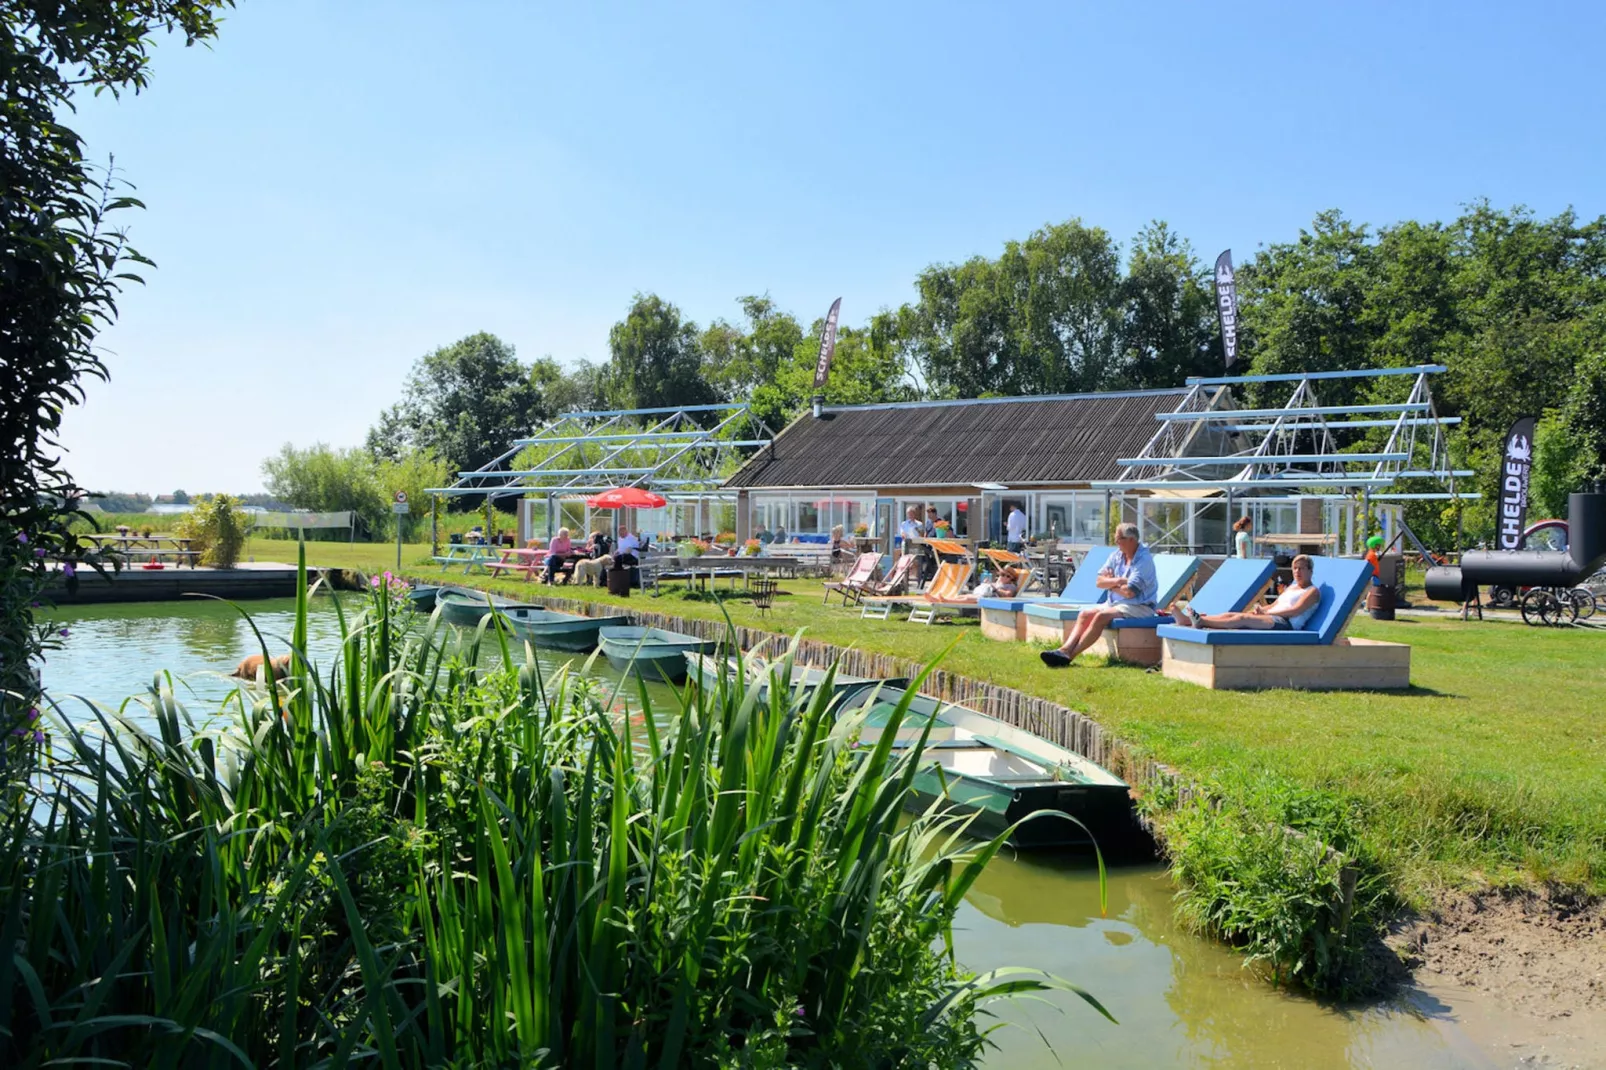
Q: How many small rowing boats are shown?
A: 6